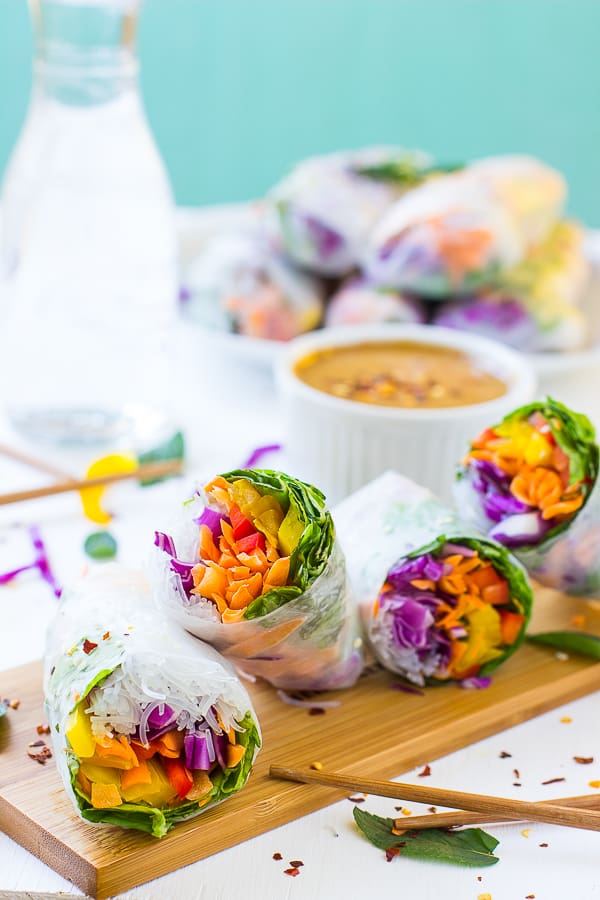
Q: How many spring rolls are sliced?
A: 4